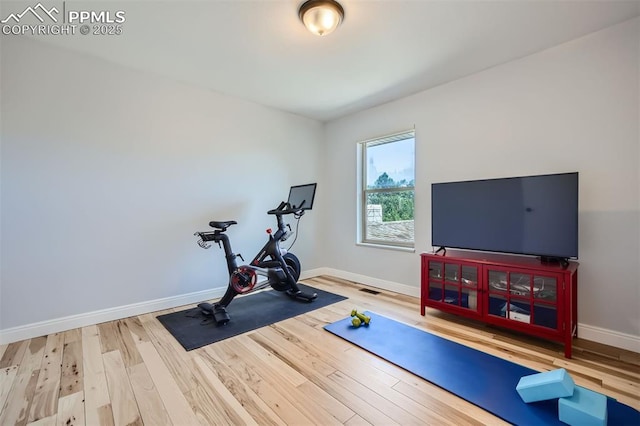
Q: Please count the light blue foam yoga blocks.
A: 2